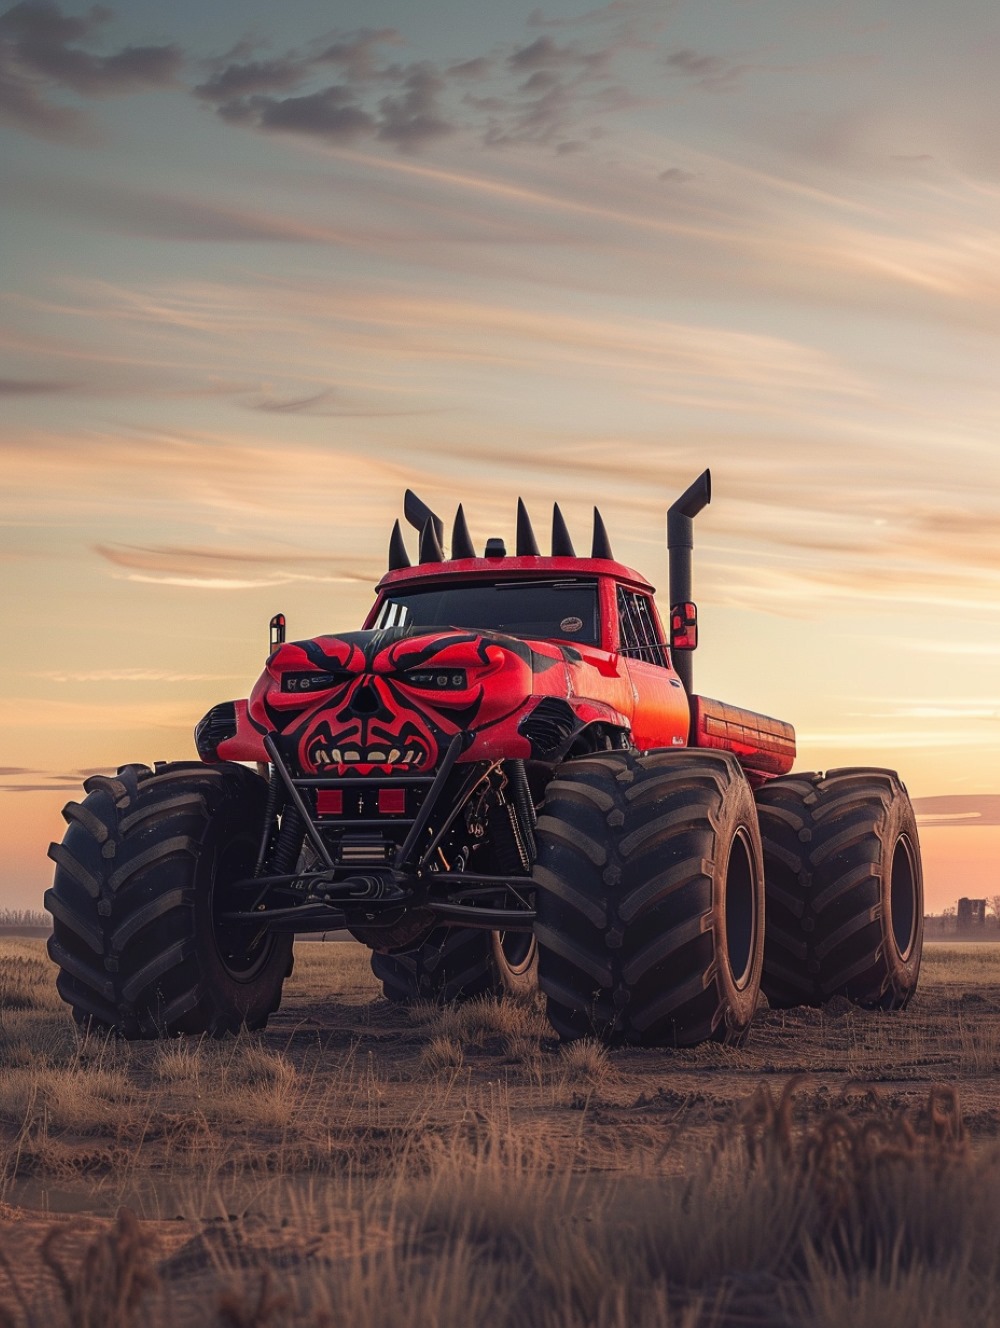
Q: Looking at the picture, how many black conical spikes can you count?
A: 6